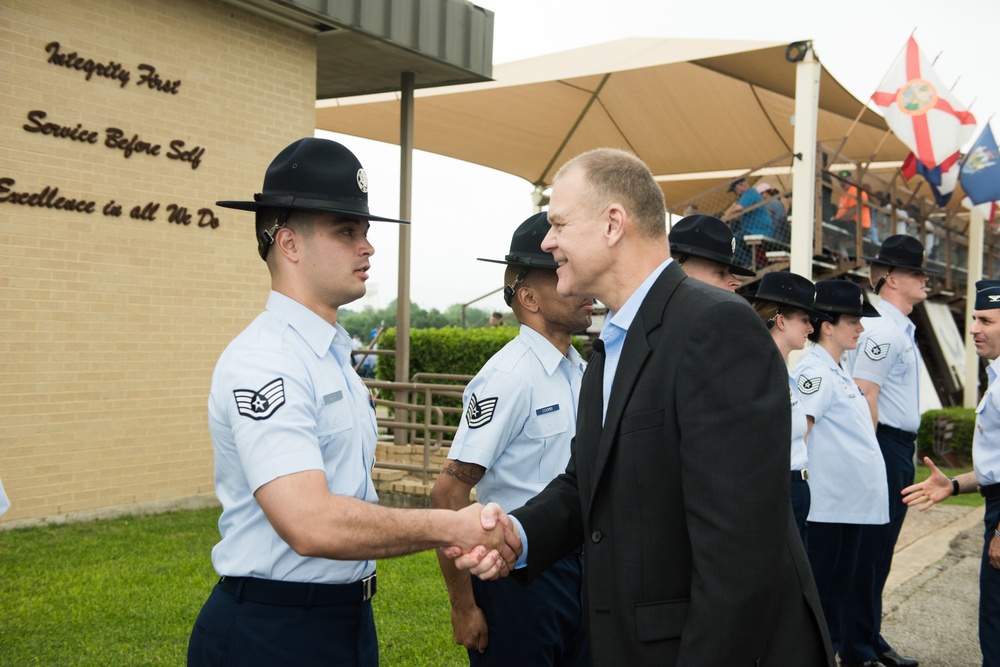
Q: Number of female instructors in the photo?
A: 2